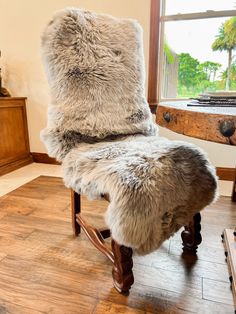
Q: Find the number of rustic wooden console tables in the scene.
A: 1